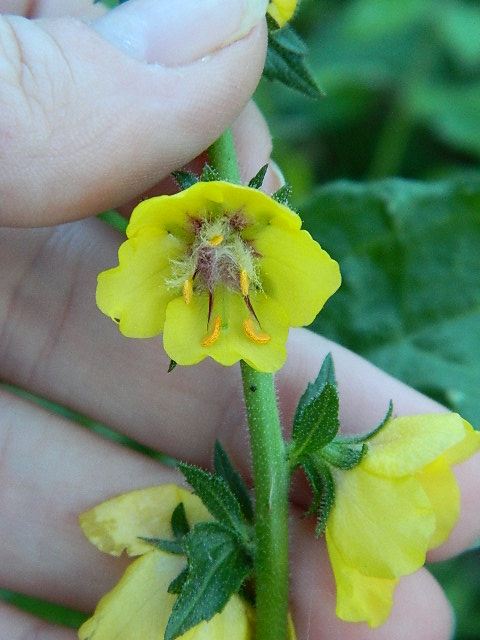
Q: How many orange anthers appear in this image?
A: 5